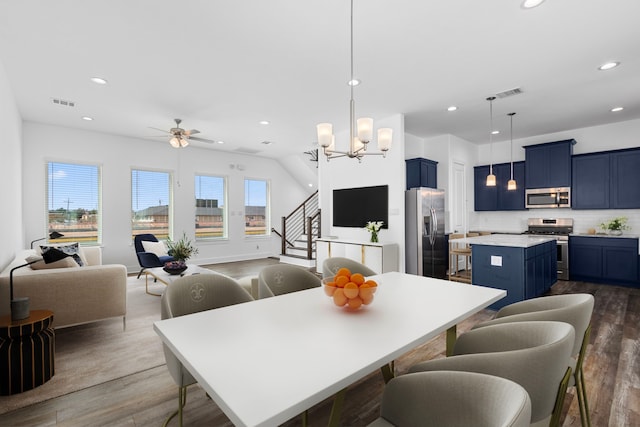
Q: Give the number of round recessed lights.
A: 11